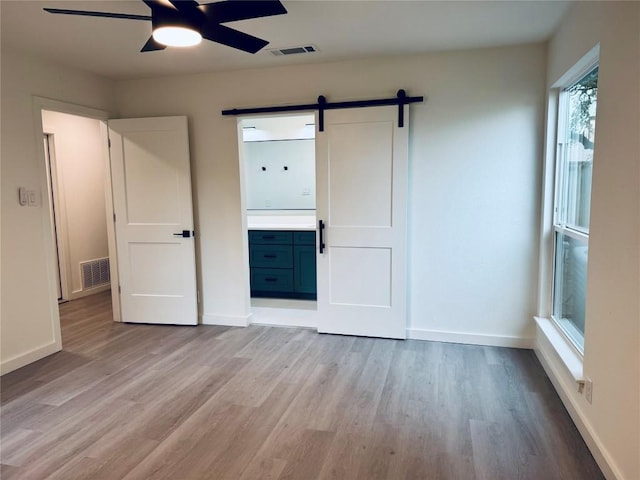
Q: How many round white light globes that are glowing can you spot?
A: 1